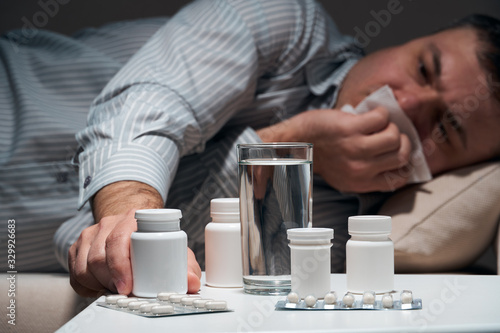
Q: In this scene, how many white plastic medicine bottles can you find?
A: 4